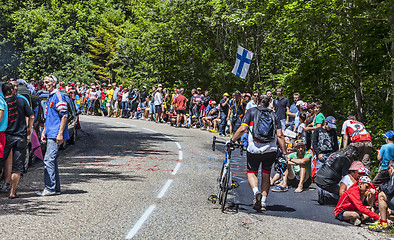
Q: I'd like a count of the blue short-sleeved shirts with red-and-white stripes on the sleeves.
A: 1